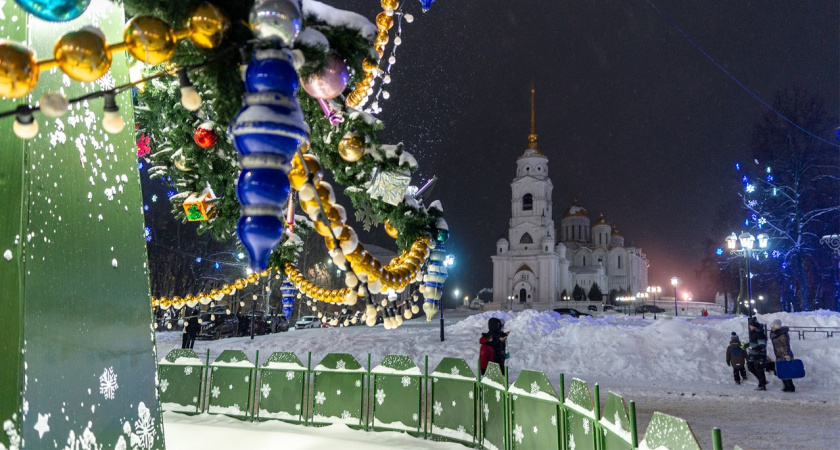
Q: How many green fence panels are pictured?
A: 11